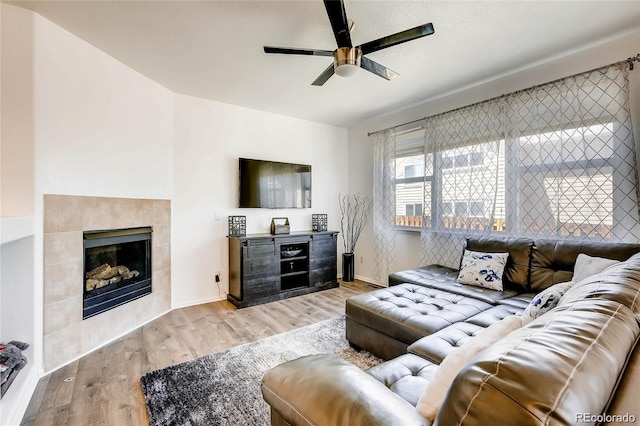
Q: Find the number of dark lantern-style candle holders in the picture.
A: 2